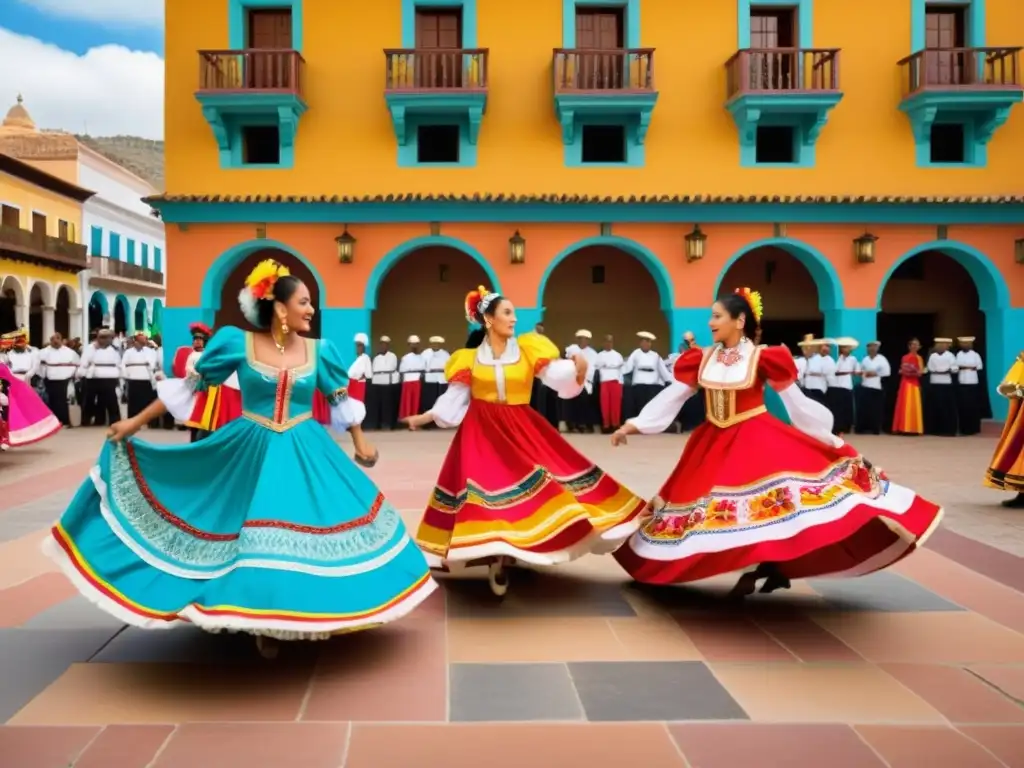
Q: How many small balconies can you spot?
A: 5